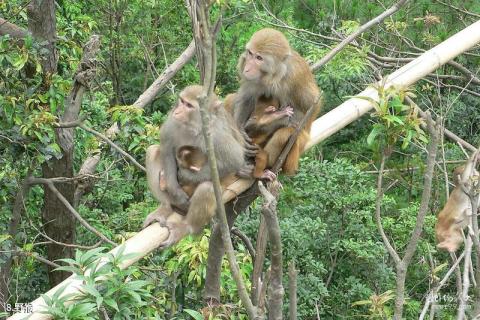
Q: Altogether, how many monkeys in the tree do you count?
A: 5